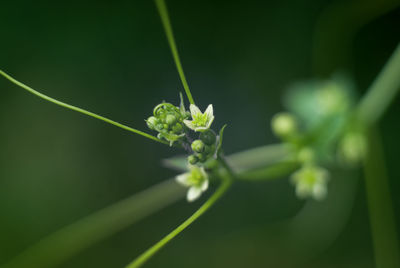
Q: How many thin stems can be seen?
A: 3